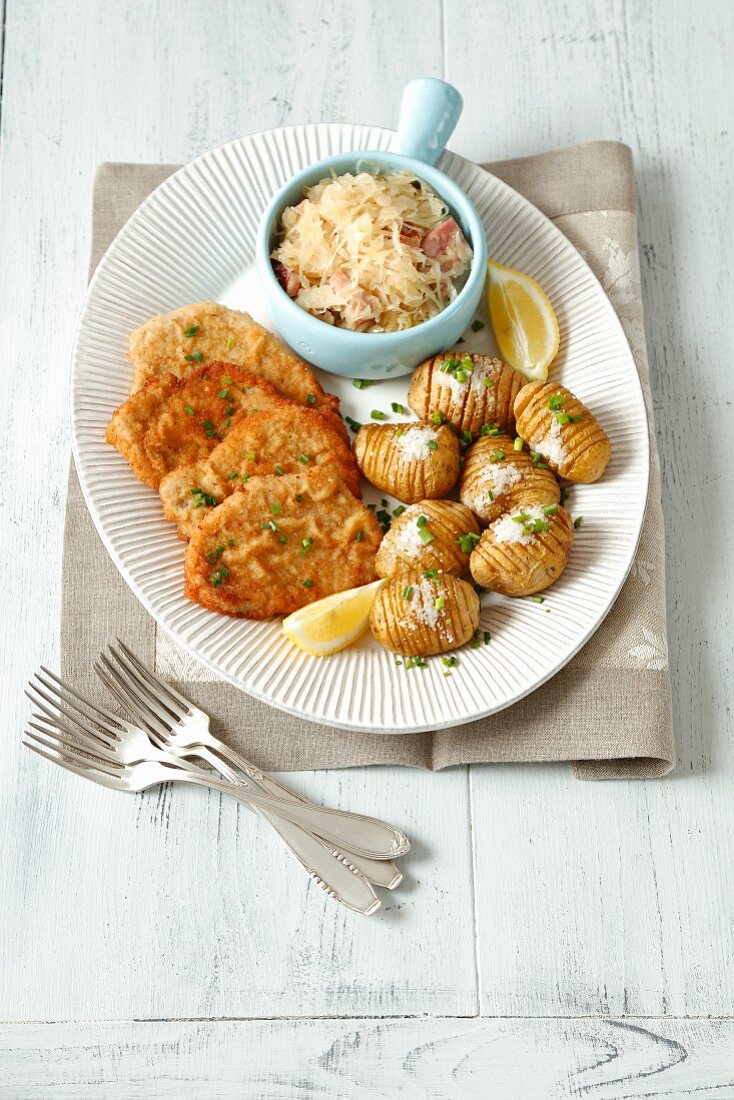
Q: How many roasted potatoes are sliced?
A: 7